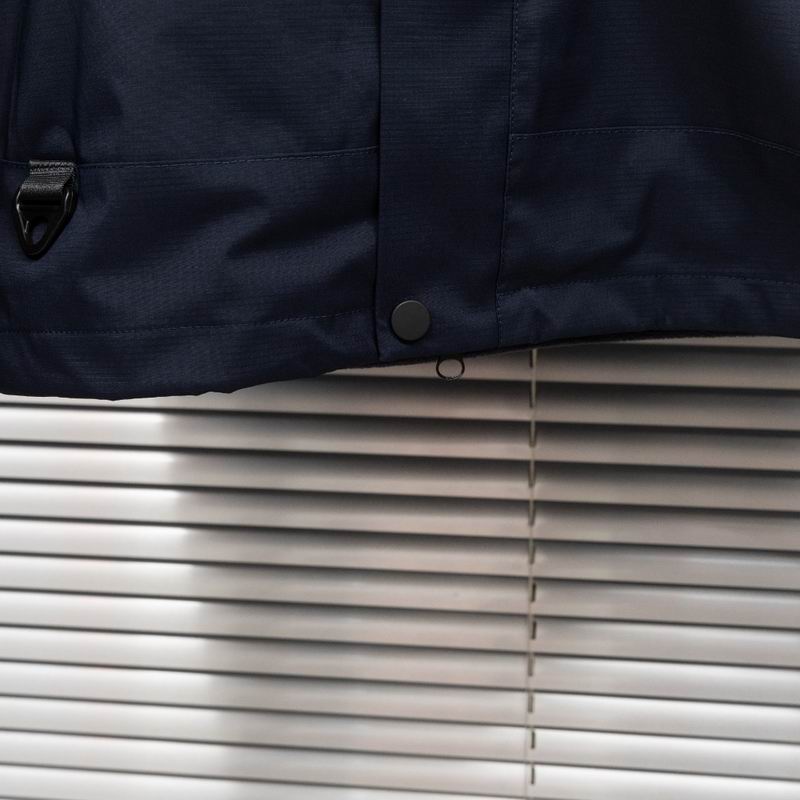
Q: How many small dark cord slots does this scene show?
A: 12